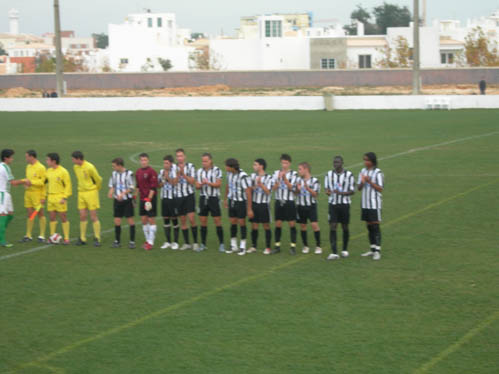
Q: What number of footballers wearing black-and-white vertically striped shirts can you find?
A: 10